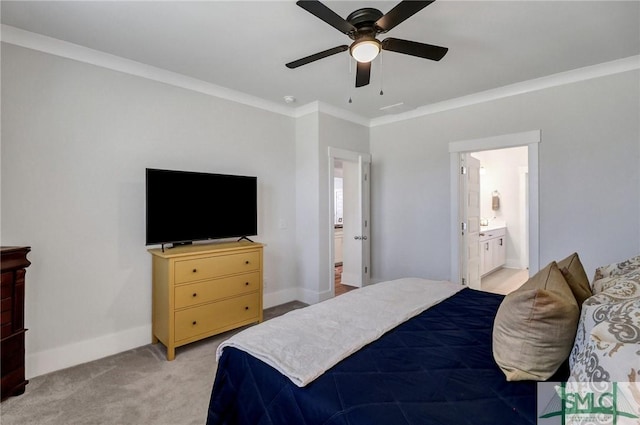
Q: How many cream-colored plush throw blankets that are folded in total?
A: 1